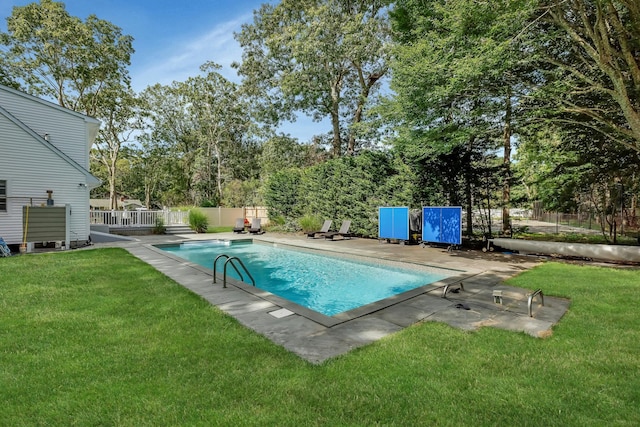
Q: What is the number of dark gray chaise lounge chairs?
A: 4